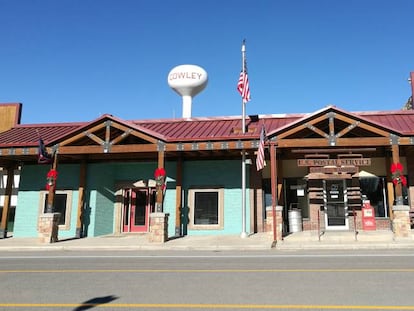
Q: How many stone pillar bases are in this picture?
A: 4